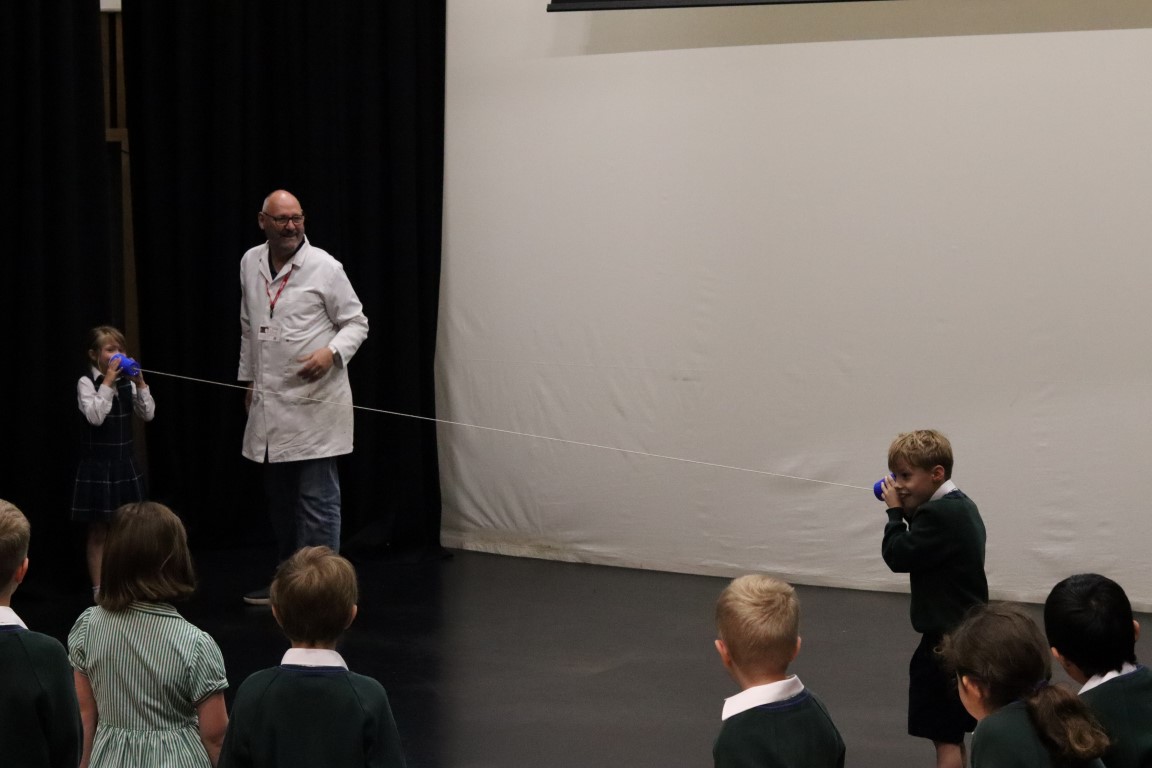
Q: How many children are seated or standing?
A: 8